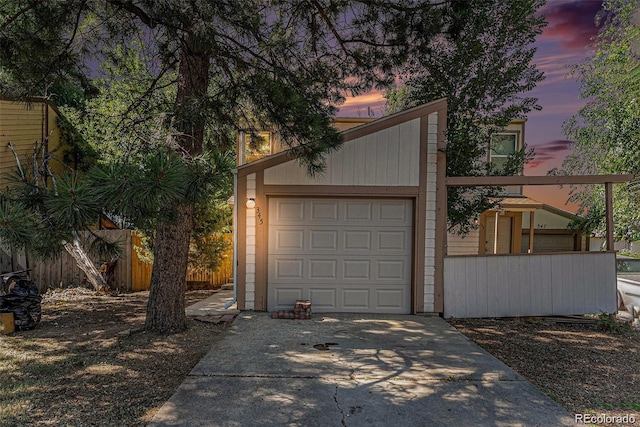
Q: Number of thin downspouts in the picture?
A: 1